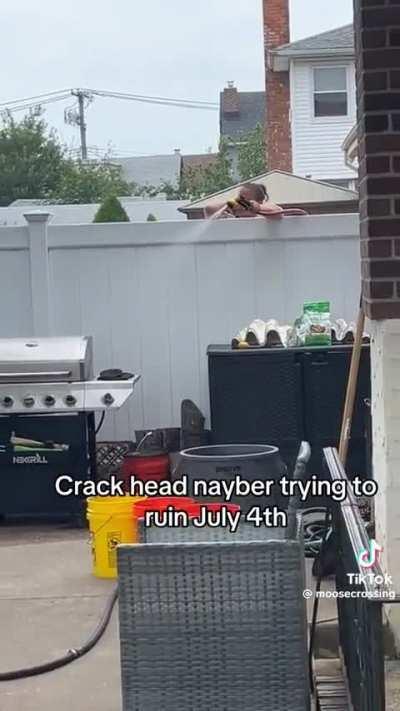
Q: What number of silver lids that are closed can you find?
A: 1